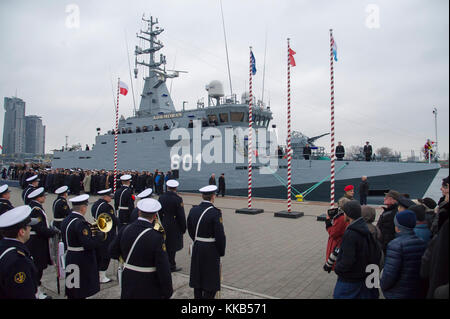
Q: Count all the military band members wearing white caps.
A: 12